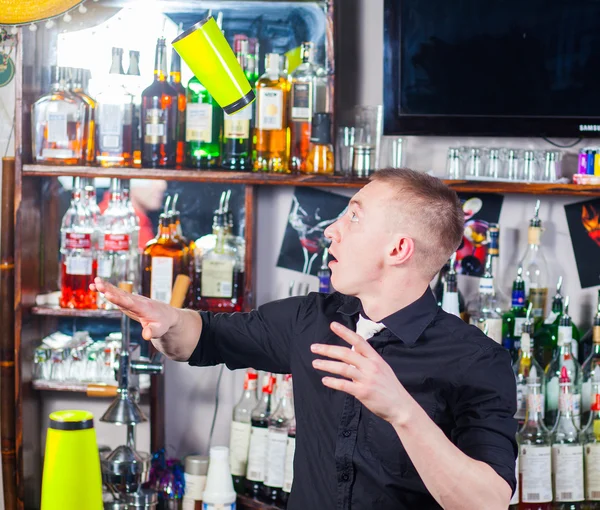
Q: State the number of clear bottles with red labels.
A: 2